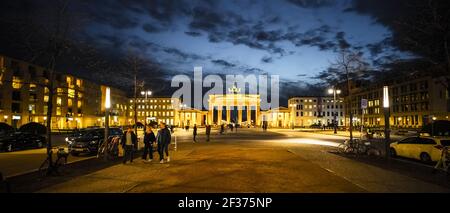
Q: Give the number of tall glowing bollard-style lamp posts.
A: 2